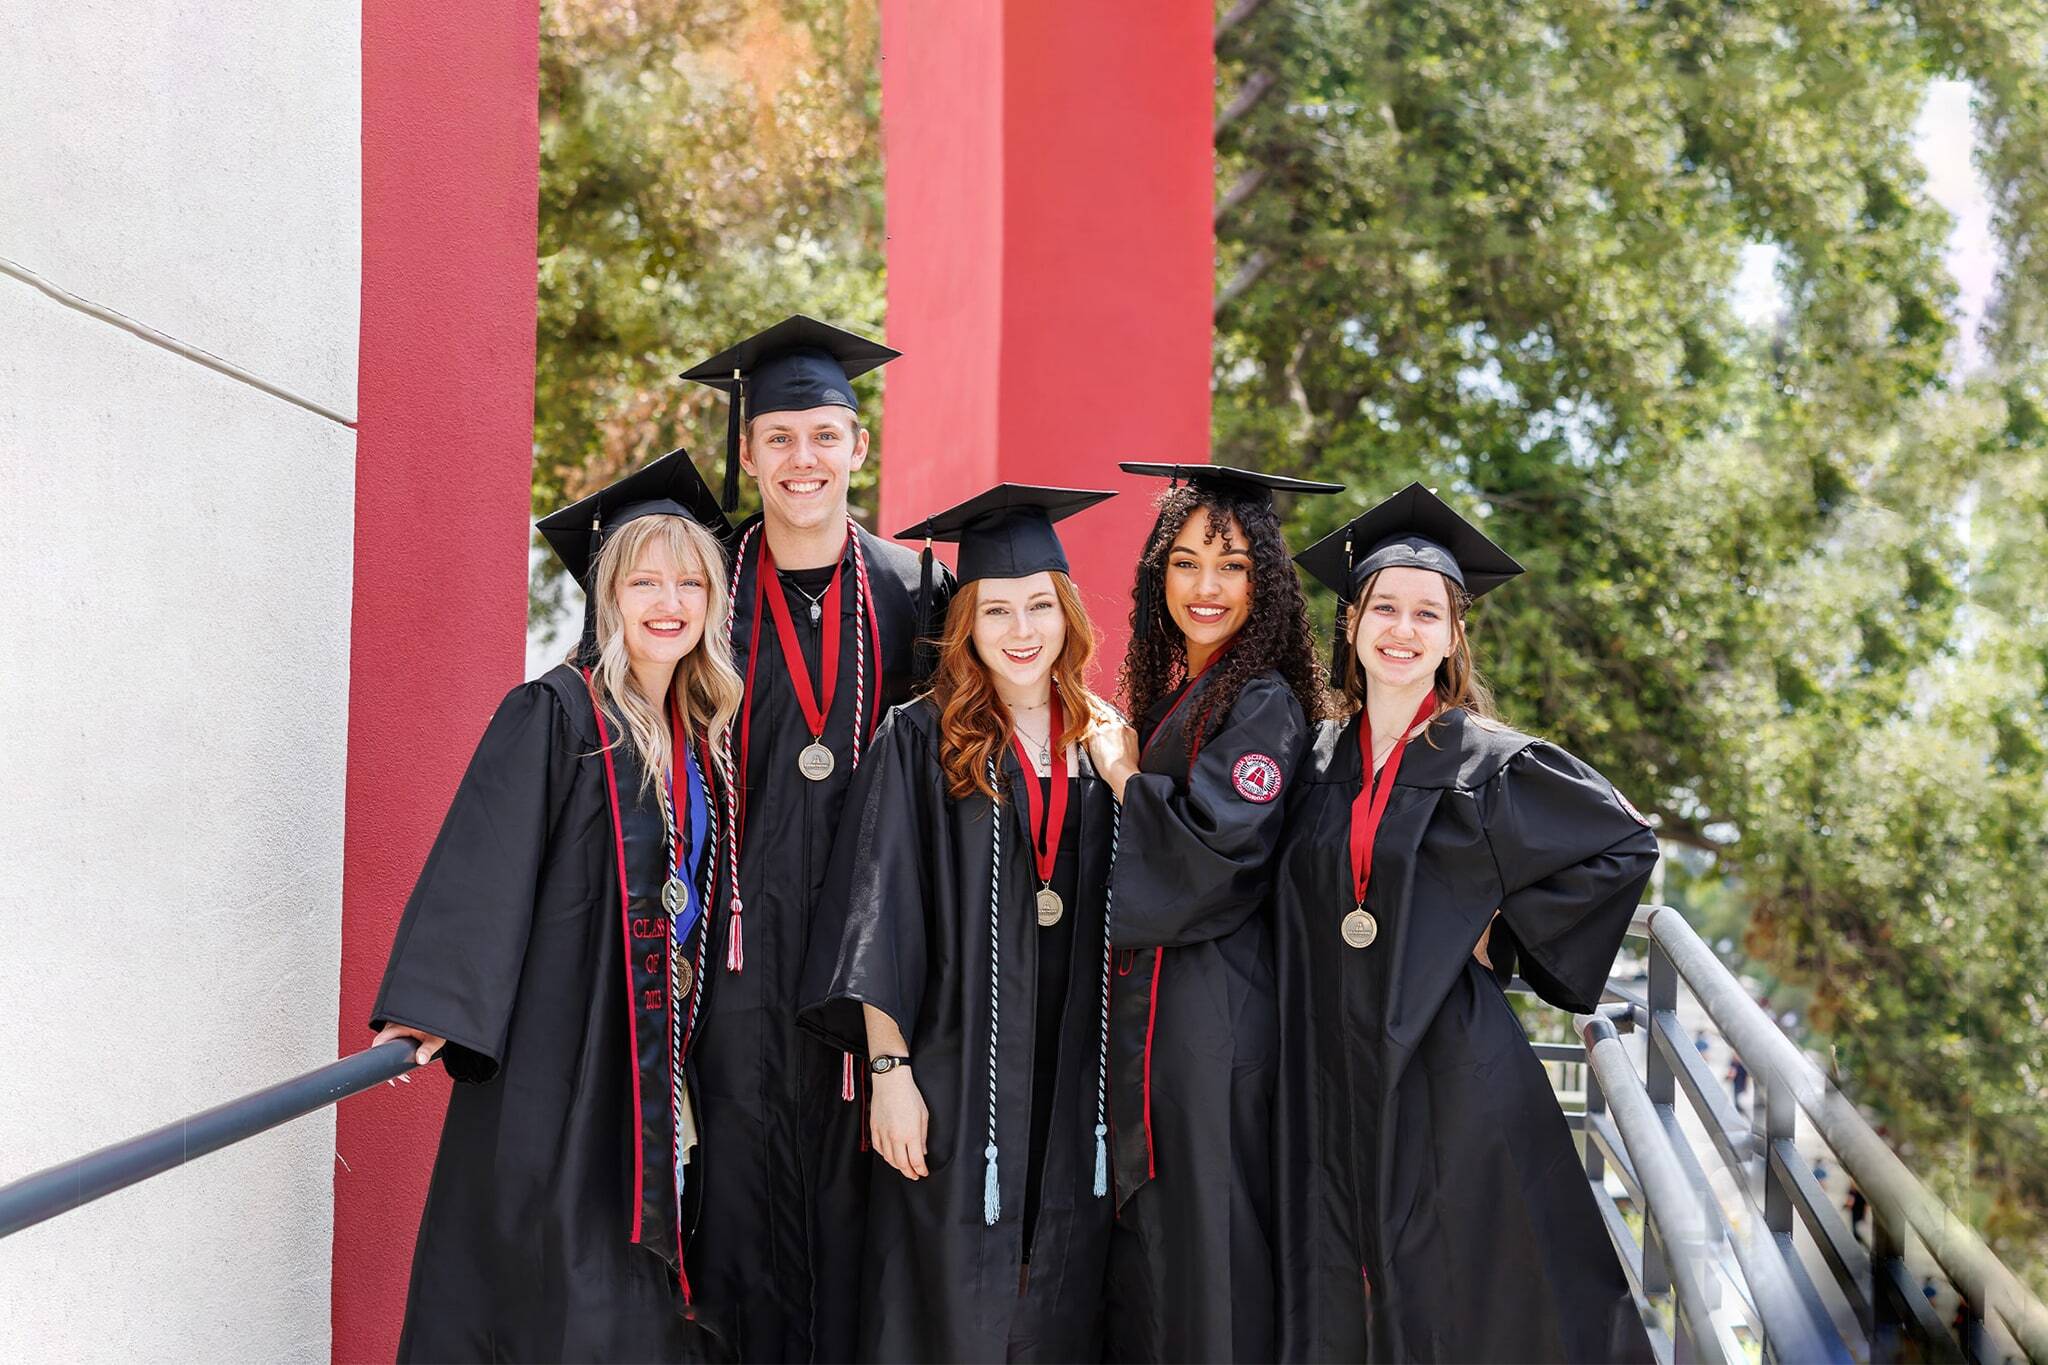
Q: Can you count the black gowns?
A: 5